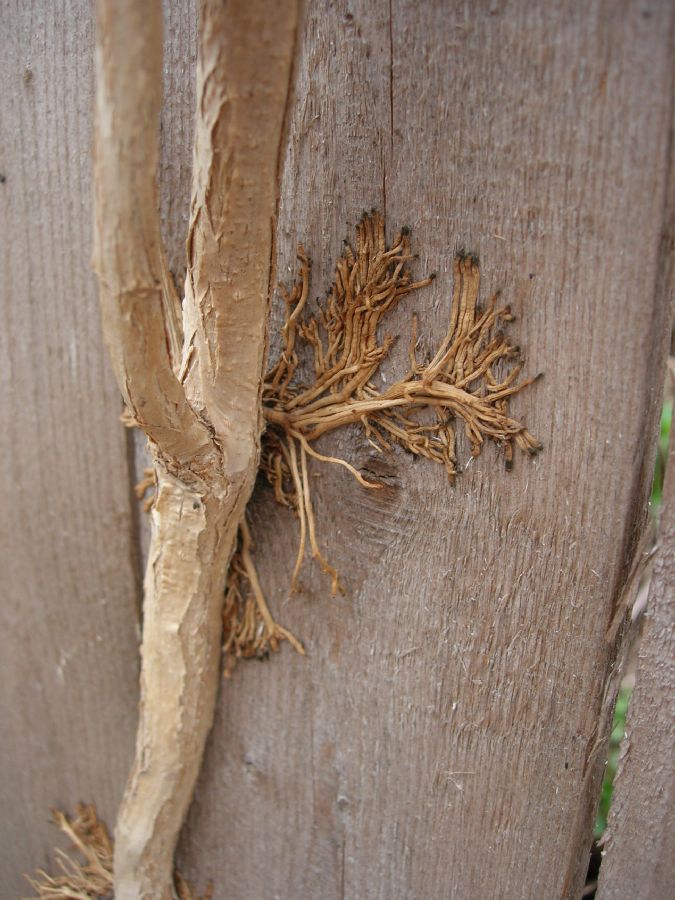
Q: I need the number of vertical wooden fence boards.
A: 3